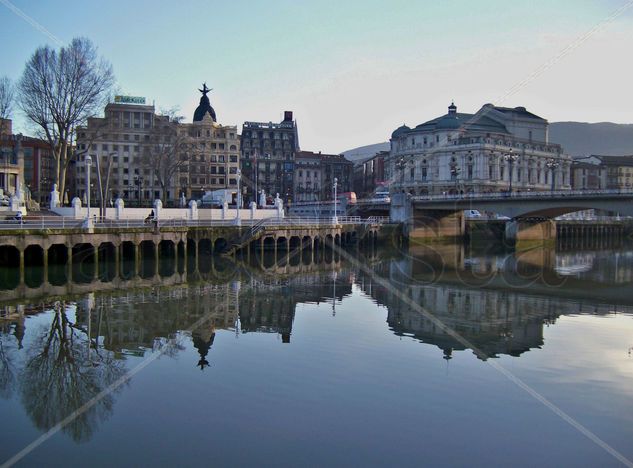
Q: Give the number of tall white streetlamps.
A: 3